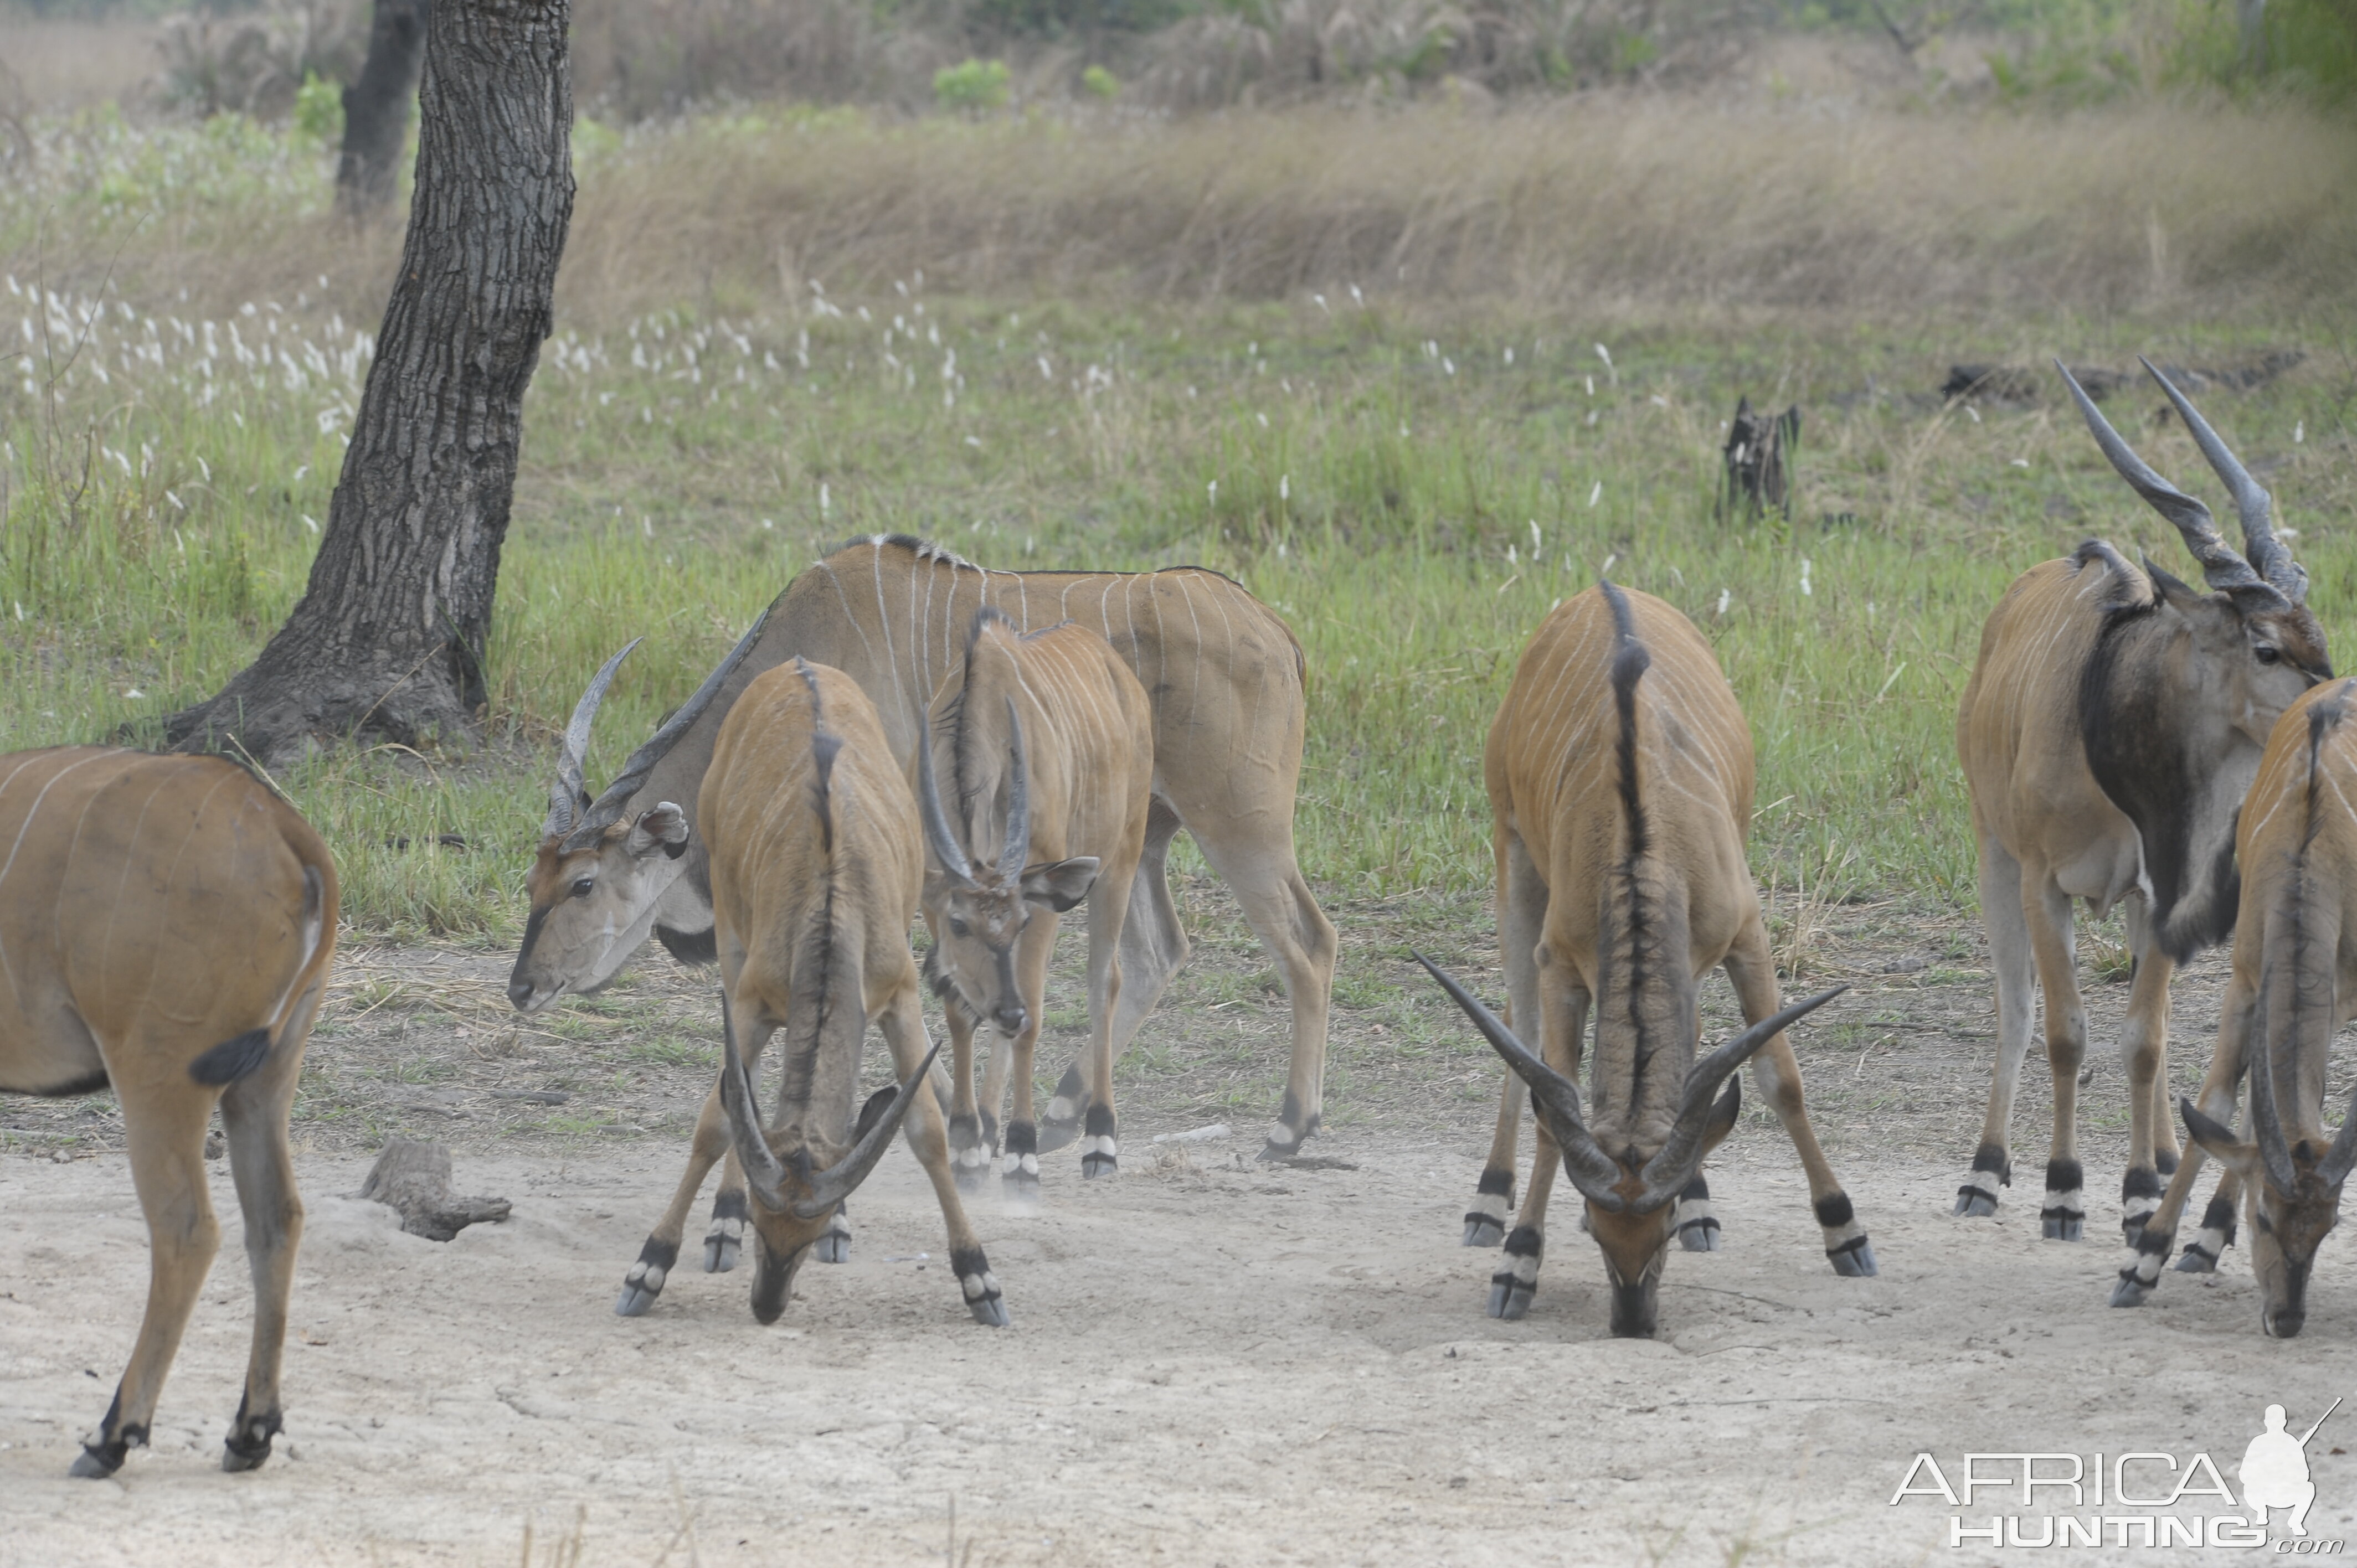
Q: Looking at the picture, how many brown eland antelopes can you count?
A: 7